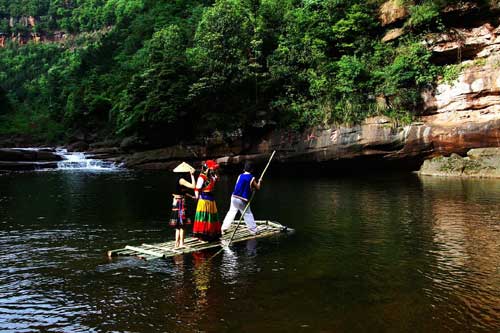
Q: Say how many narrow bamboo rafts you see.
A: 1